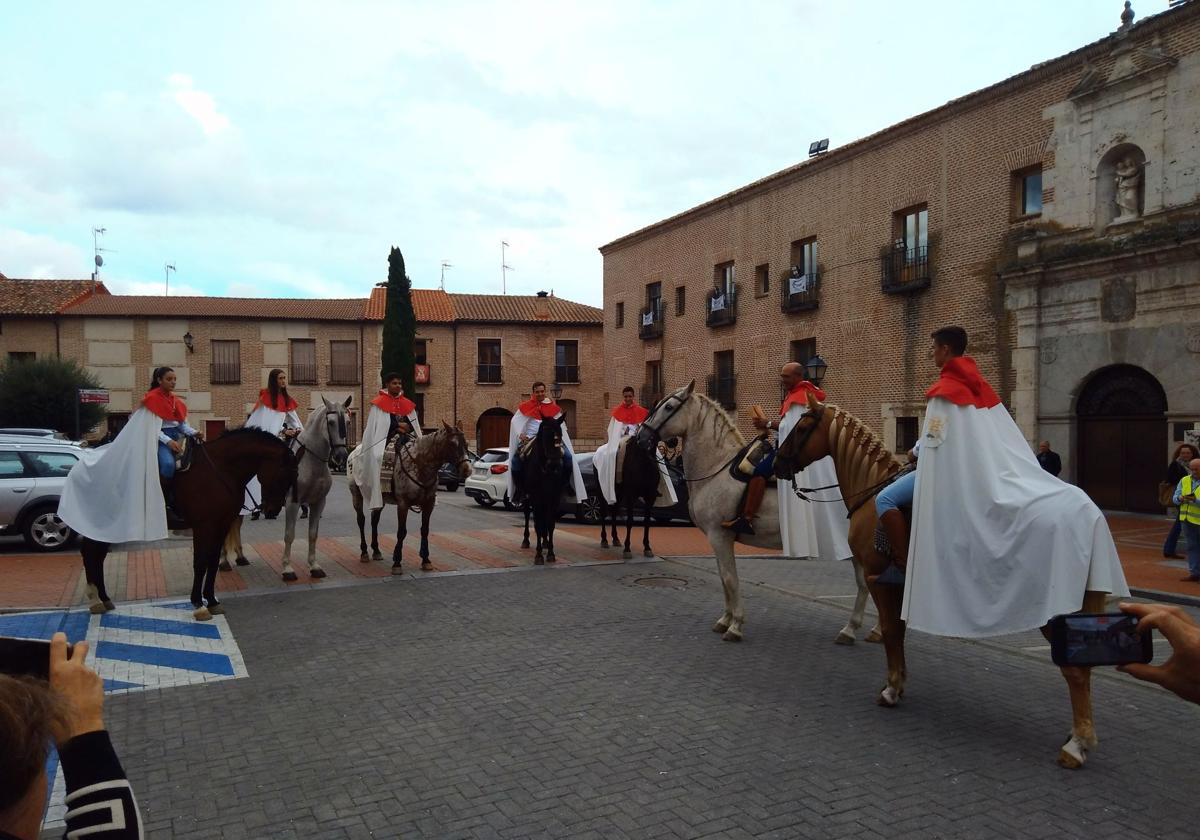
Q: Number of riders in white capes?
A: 7